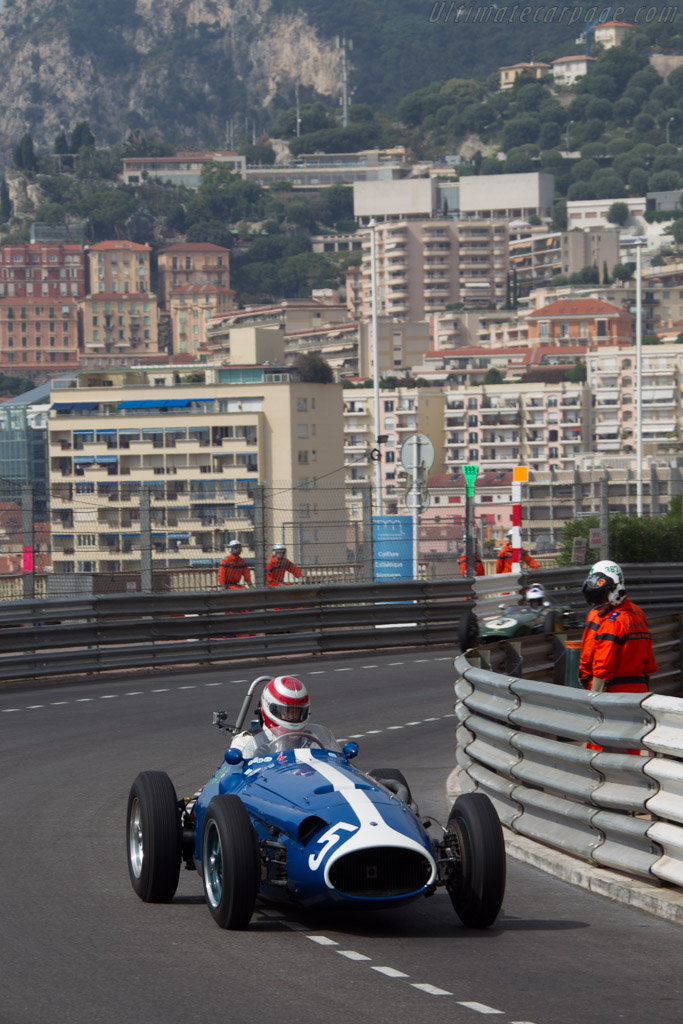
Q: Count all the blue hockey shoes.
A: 0